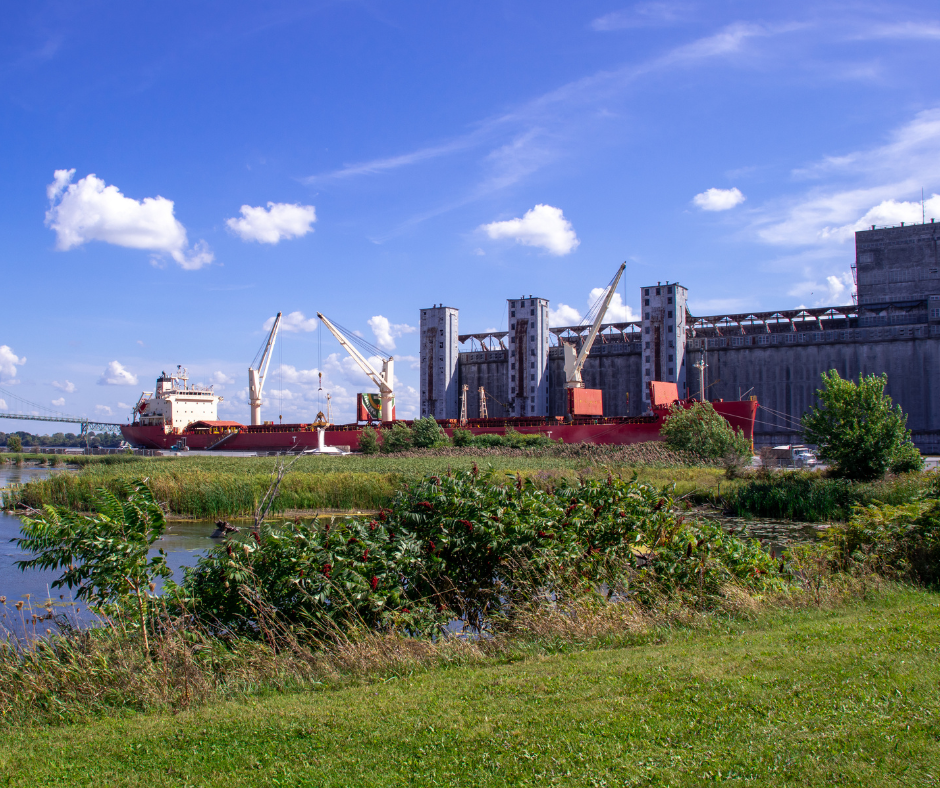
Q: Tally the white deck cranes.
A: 3